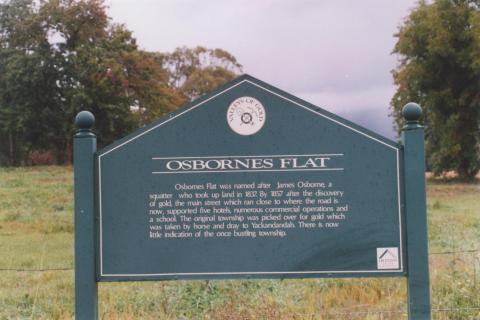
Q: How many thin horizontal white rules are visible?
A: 2